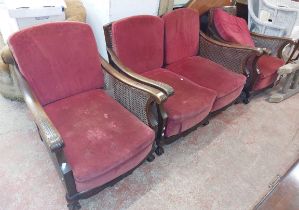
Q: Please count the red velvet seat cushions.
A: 4